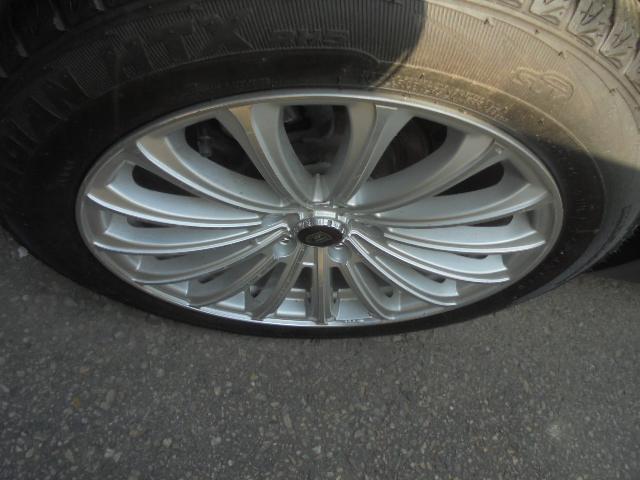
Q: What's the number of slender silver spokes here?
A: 15